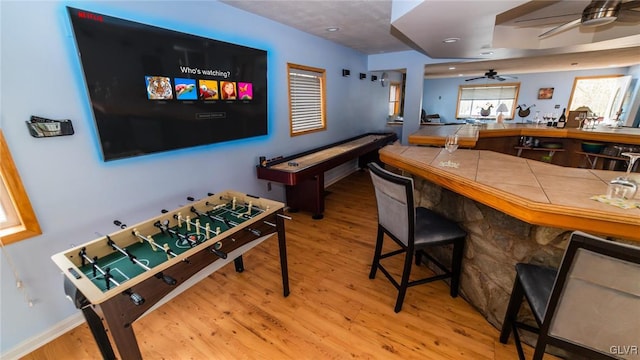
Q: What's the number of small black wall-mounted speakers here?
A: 3